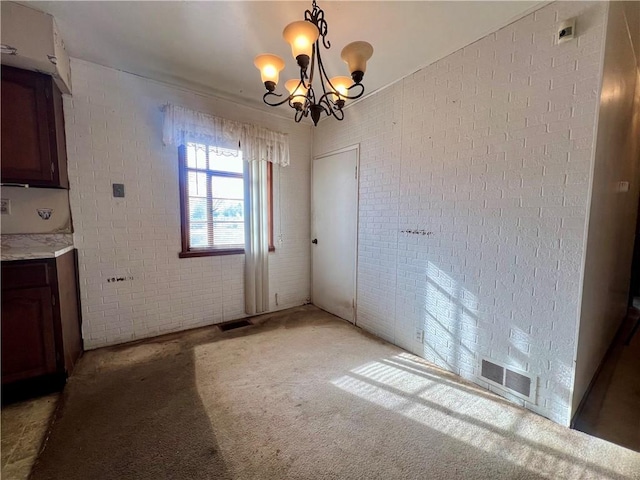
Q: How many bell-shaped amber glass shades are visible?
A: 5